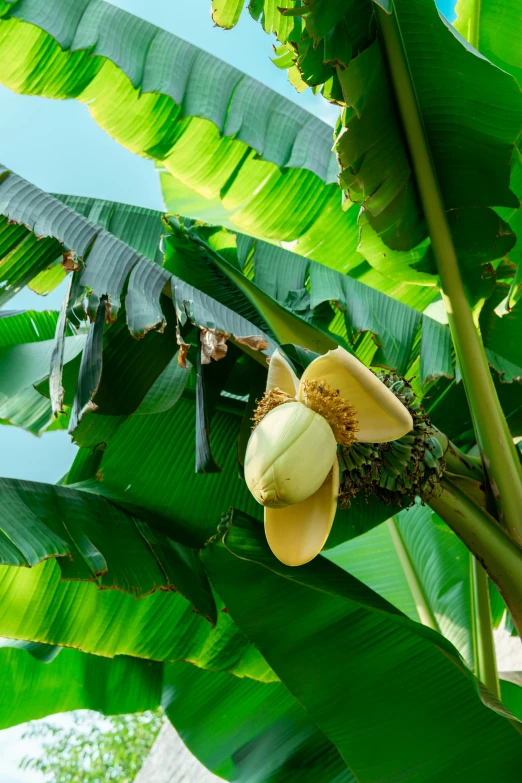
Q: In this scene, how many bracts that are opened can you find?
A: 3